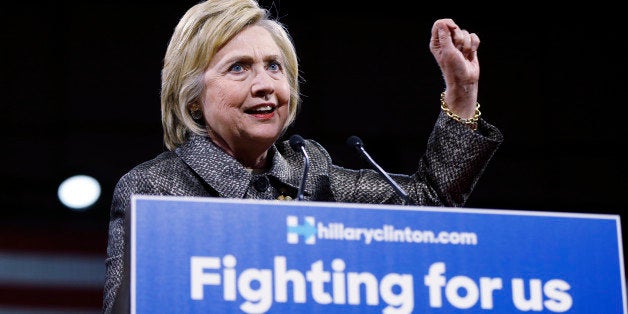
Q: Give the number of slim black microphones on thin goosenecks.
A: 2